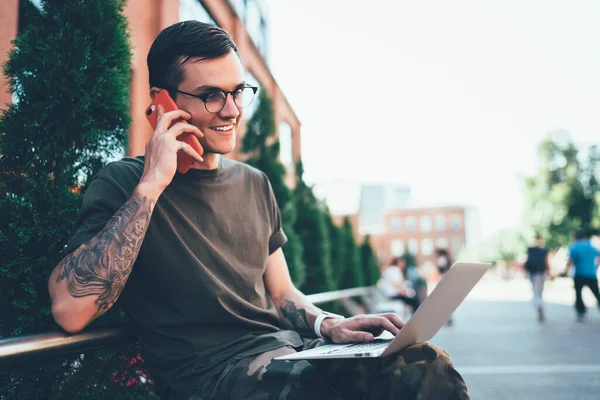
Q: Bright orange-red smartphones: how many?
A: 1